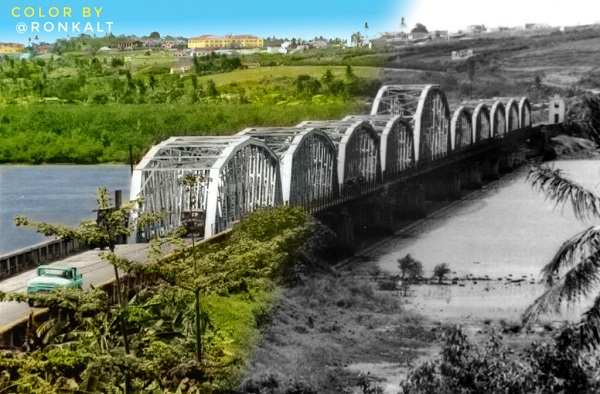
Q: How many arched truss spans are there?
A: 10